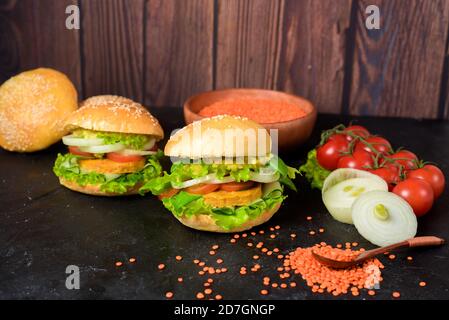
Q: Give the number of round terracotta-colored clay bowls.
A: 1